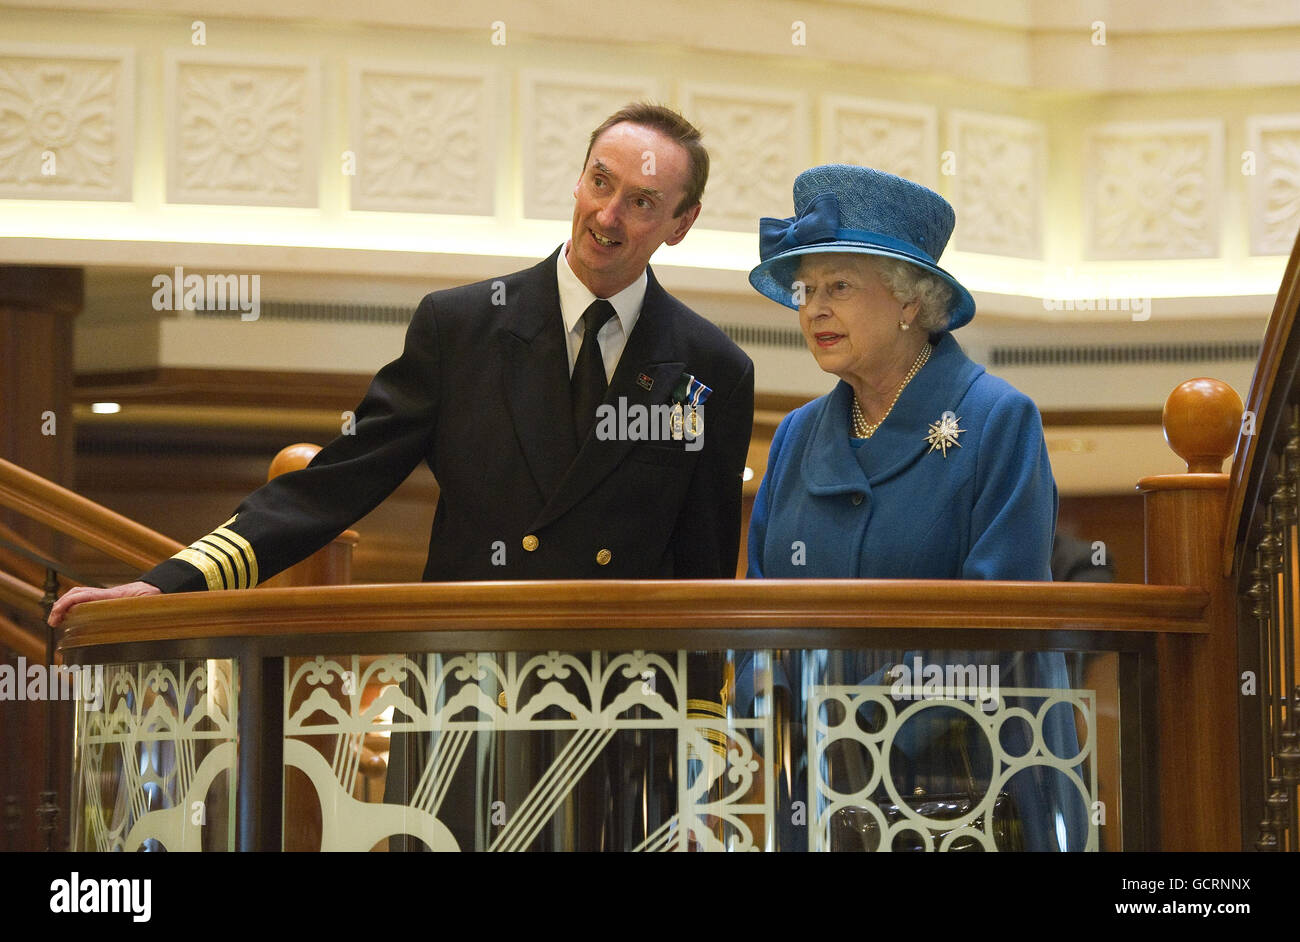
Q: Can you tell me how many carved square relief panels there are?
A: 9